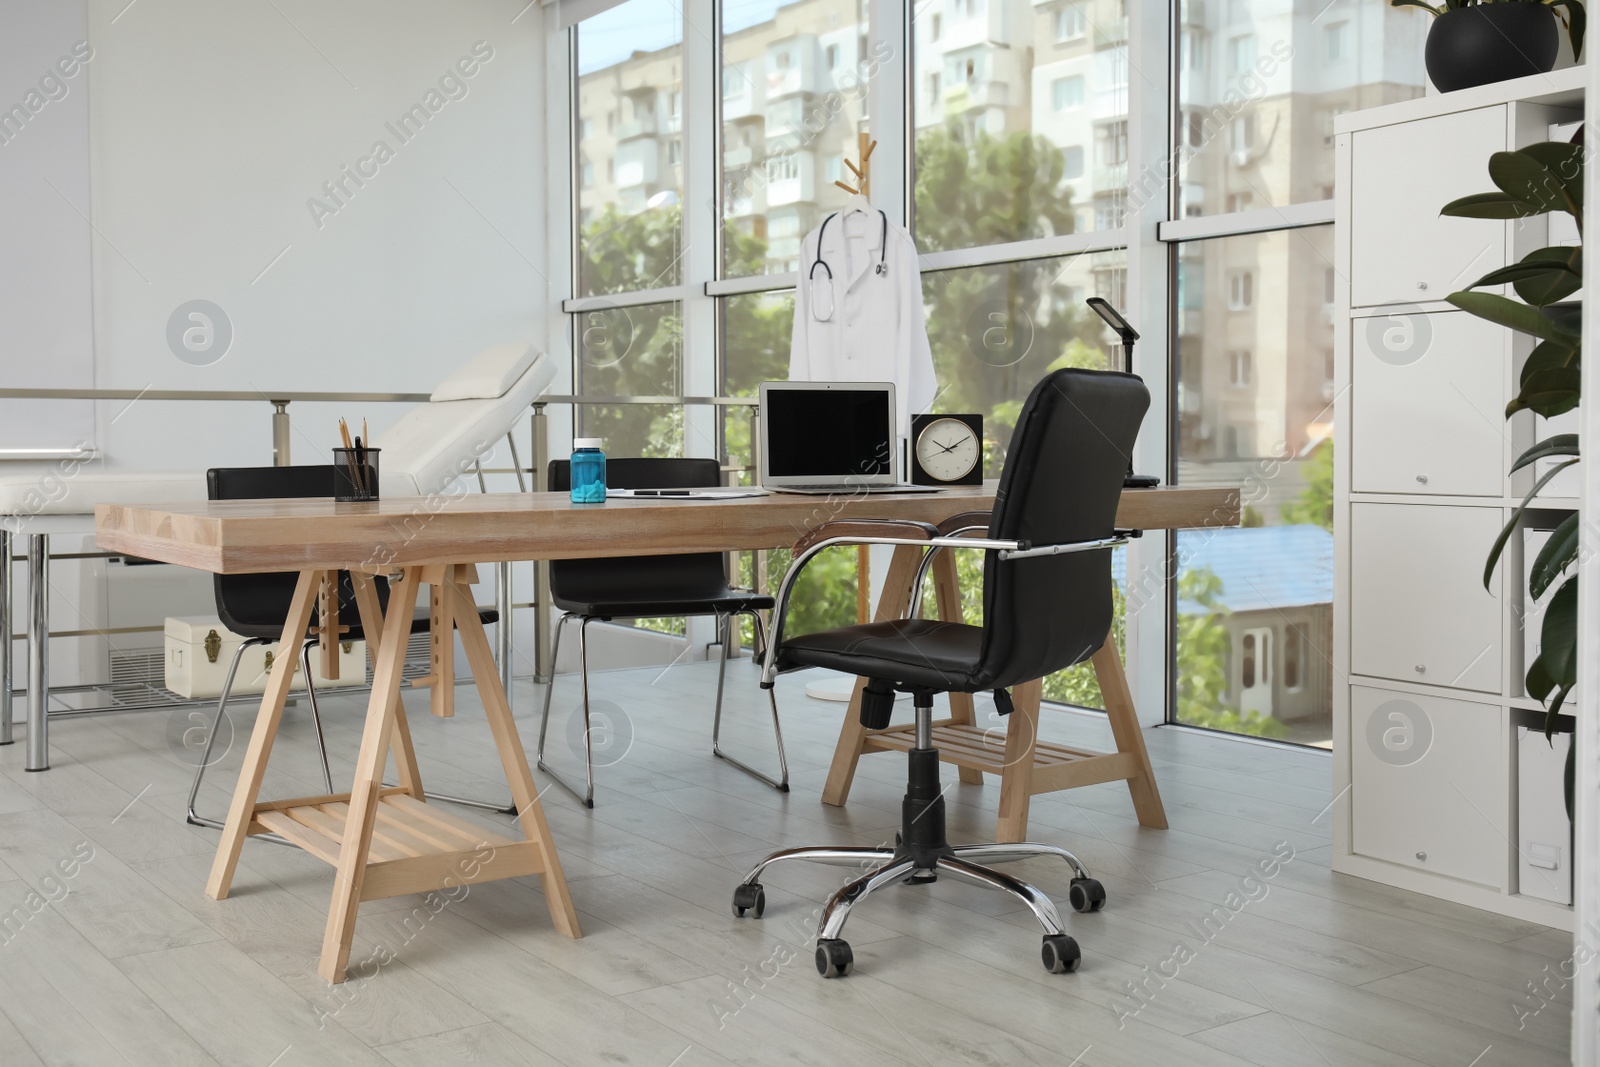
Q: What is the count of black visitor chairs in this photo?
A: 2